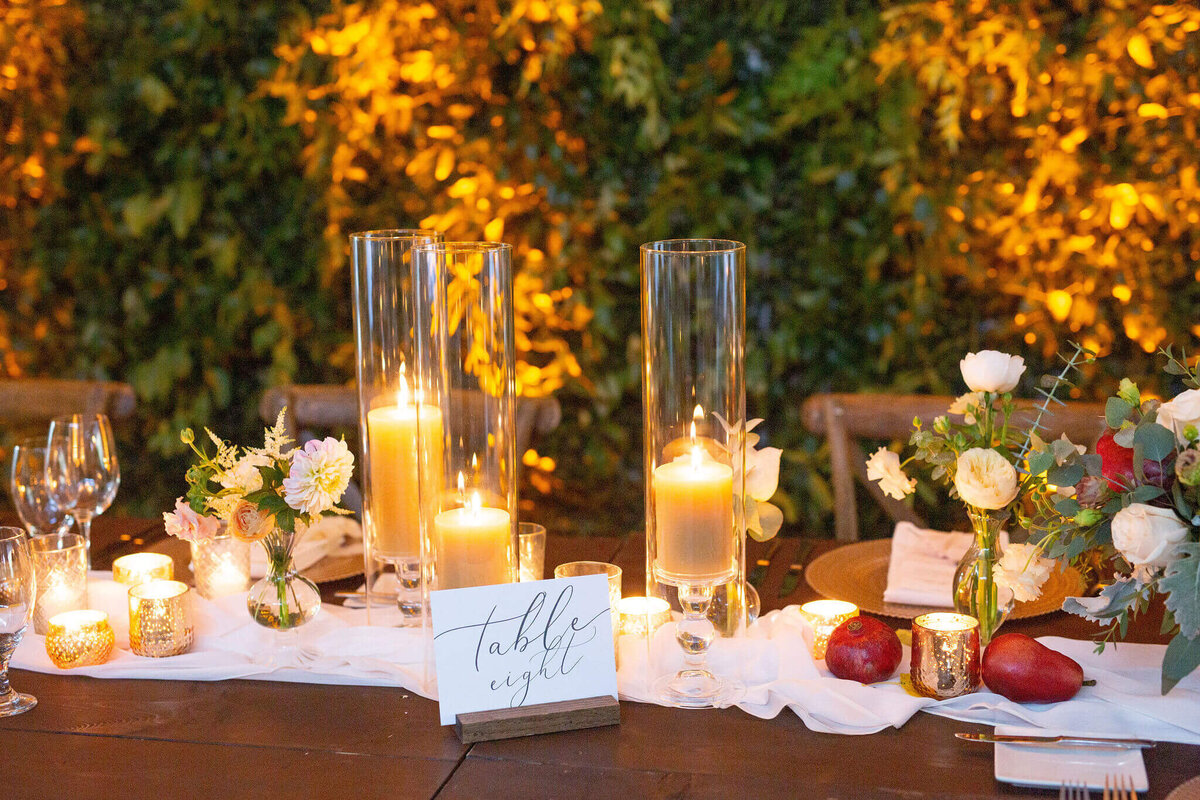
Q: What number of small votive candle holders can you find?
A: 10